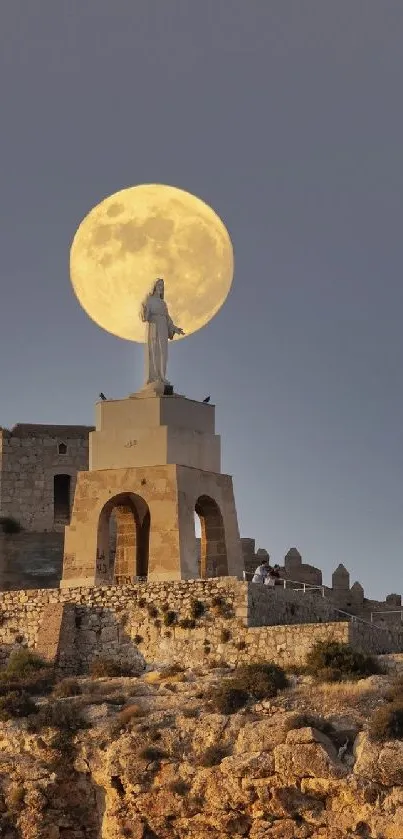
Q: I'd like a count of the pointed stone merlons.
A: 4